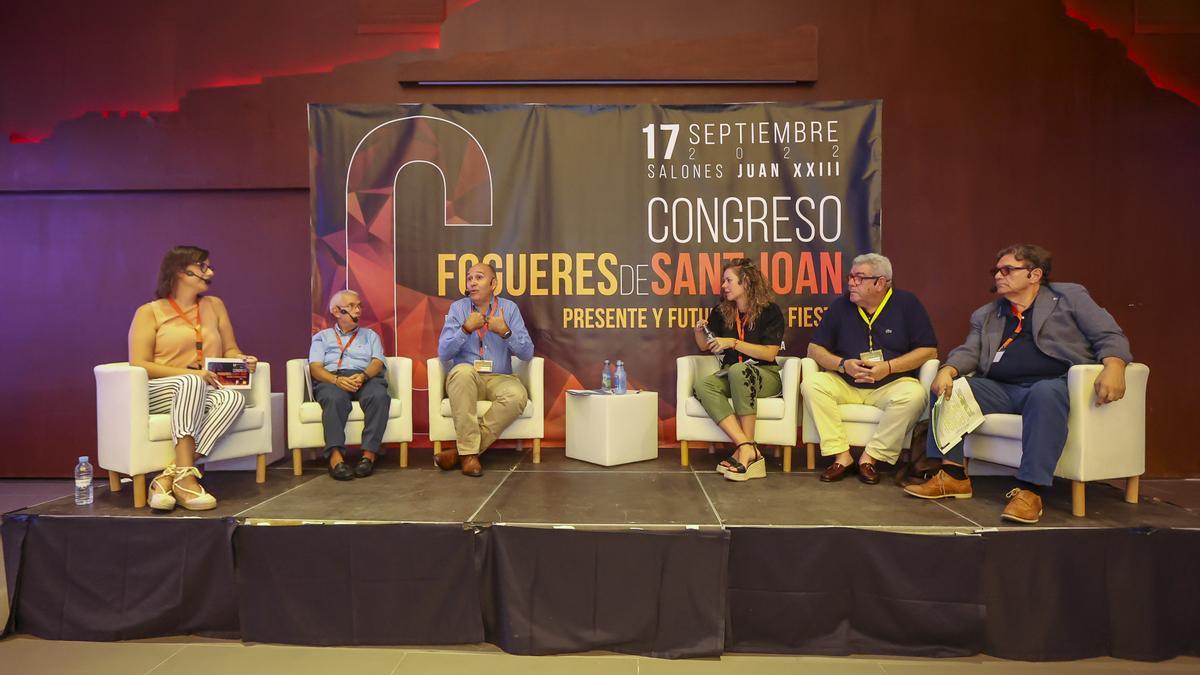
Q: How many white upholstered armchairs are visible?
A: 6